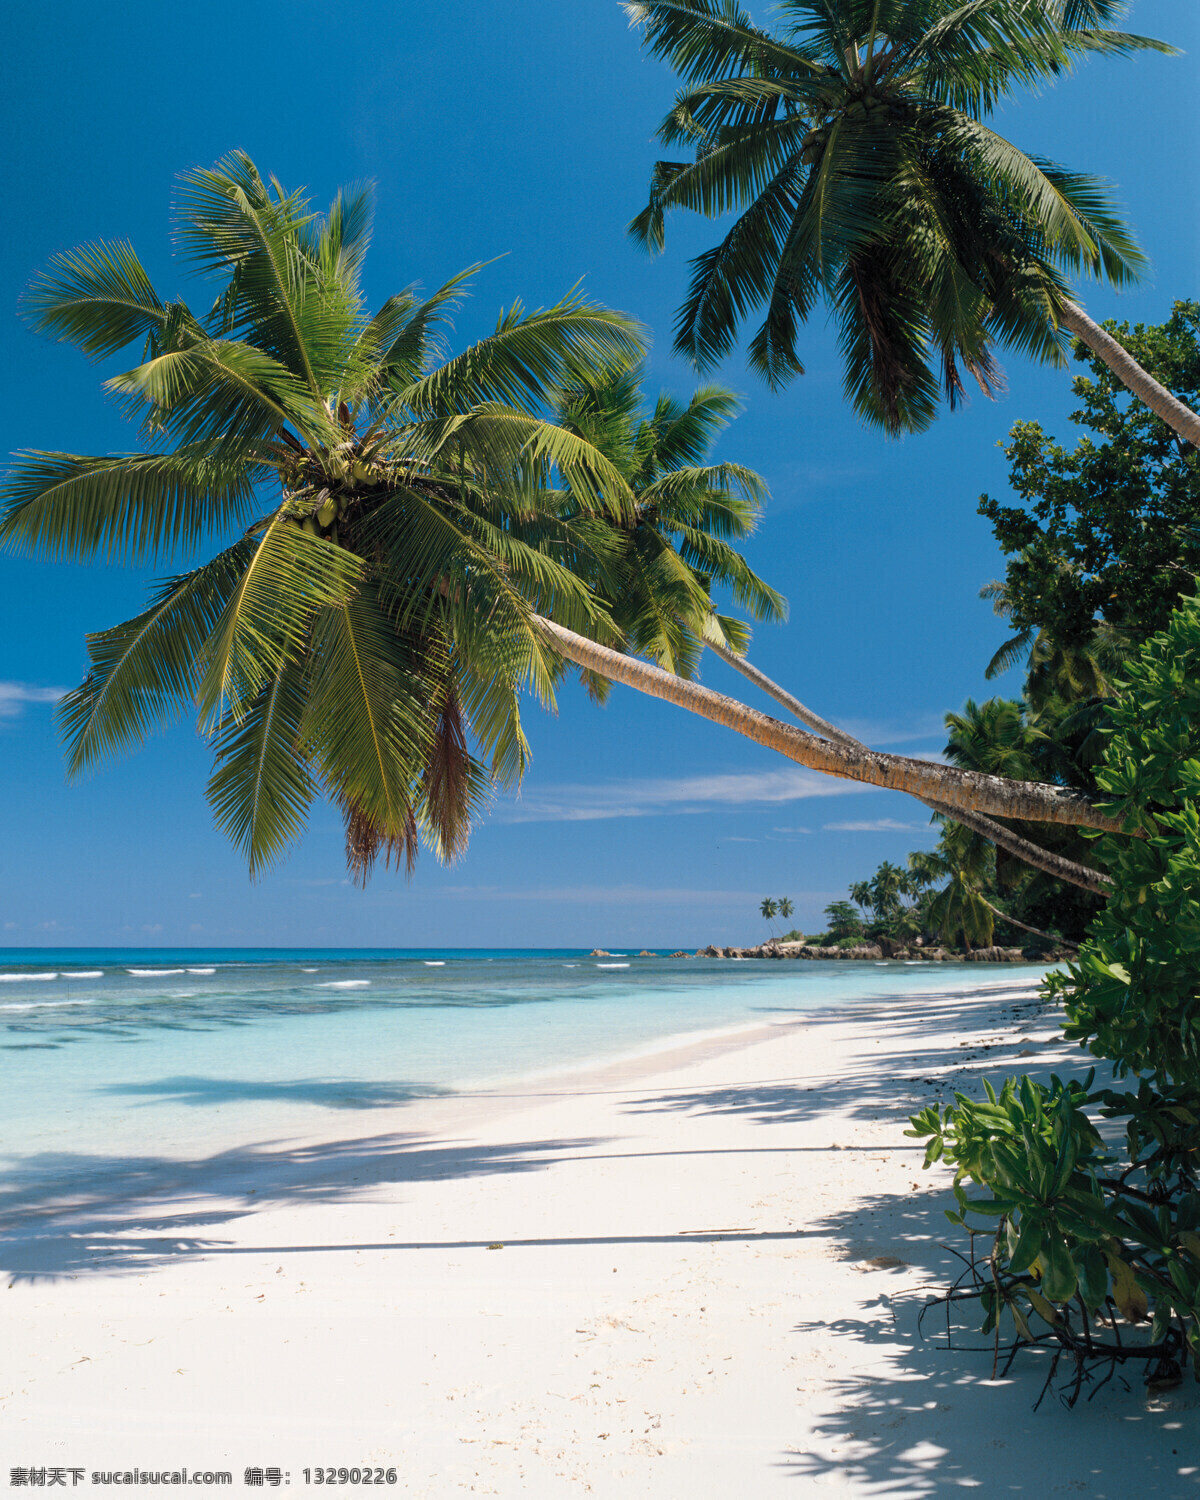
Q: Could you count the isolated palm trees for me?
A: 2